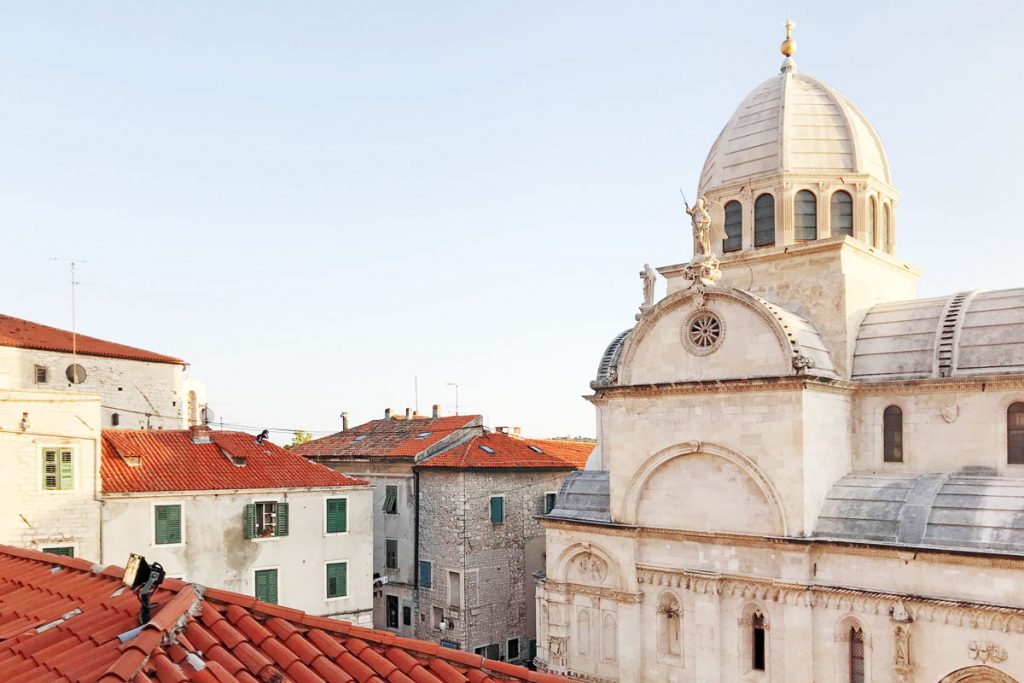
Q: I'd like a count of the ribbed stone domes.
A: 1